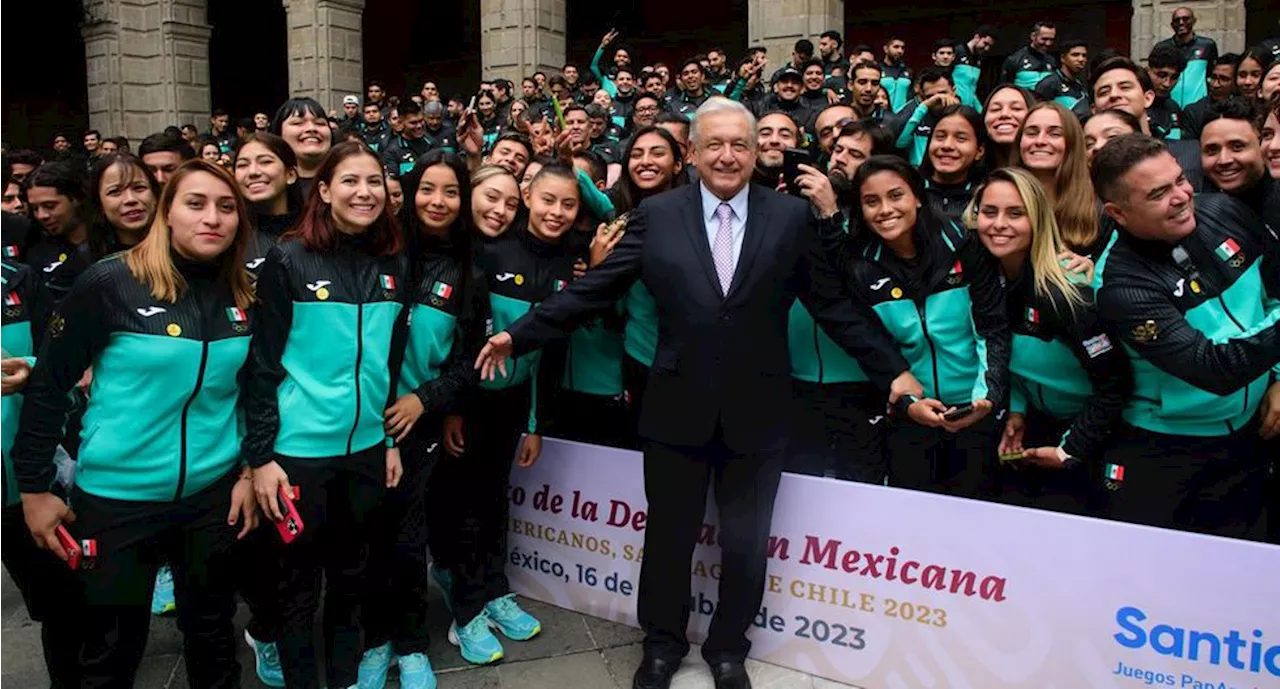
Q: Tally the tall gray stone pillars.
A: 5